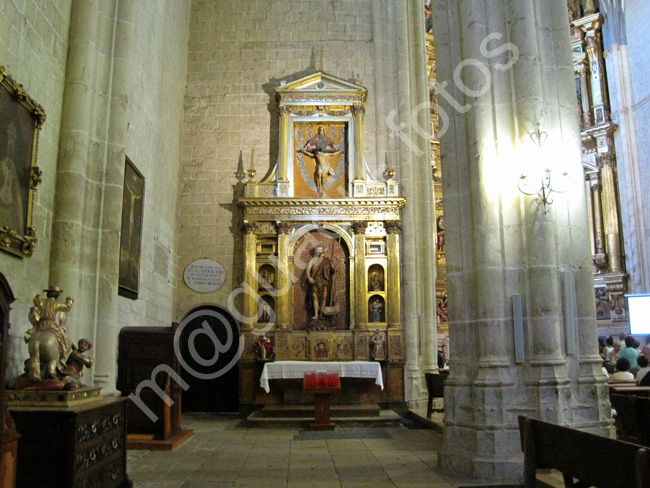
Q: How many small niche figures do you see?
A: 4